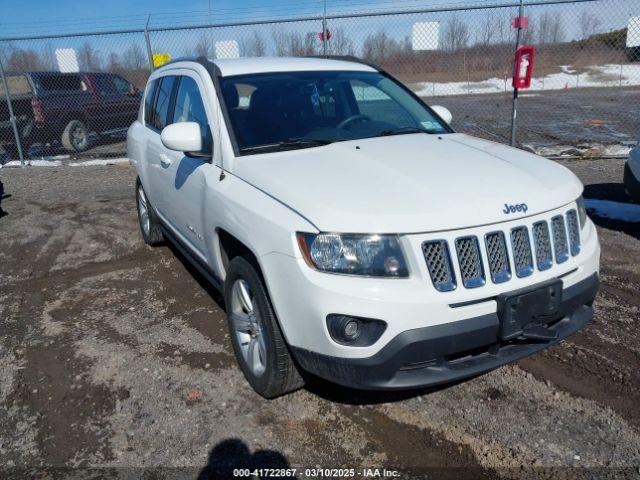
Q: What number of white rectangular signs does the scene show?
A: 4